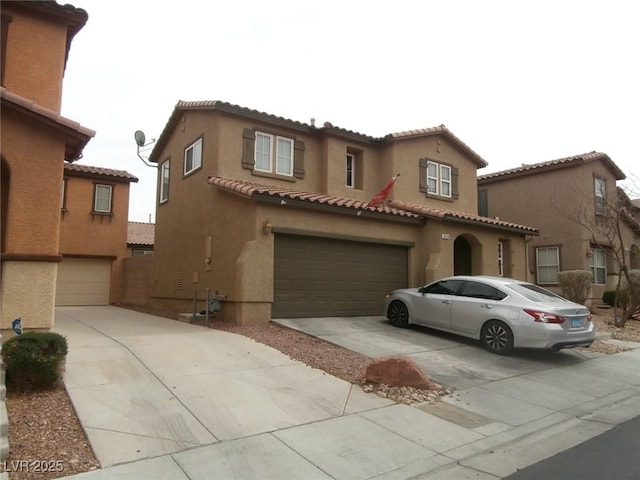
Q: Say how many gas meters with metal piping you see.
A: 1